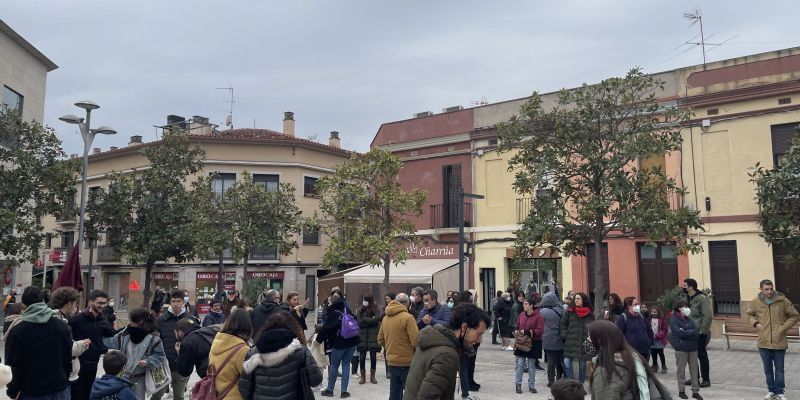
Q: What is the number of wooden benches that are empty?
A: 1